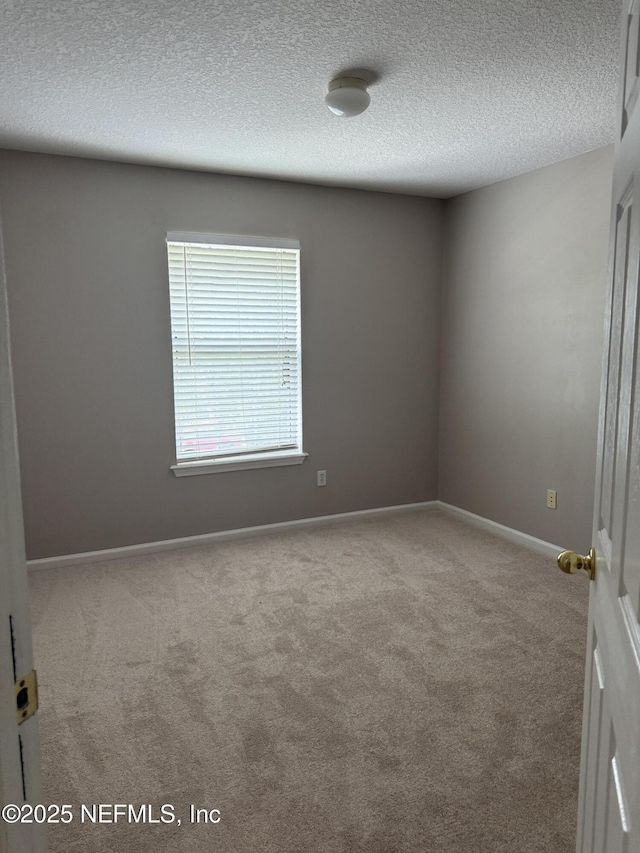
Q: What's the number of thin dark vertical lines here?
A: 2